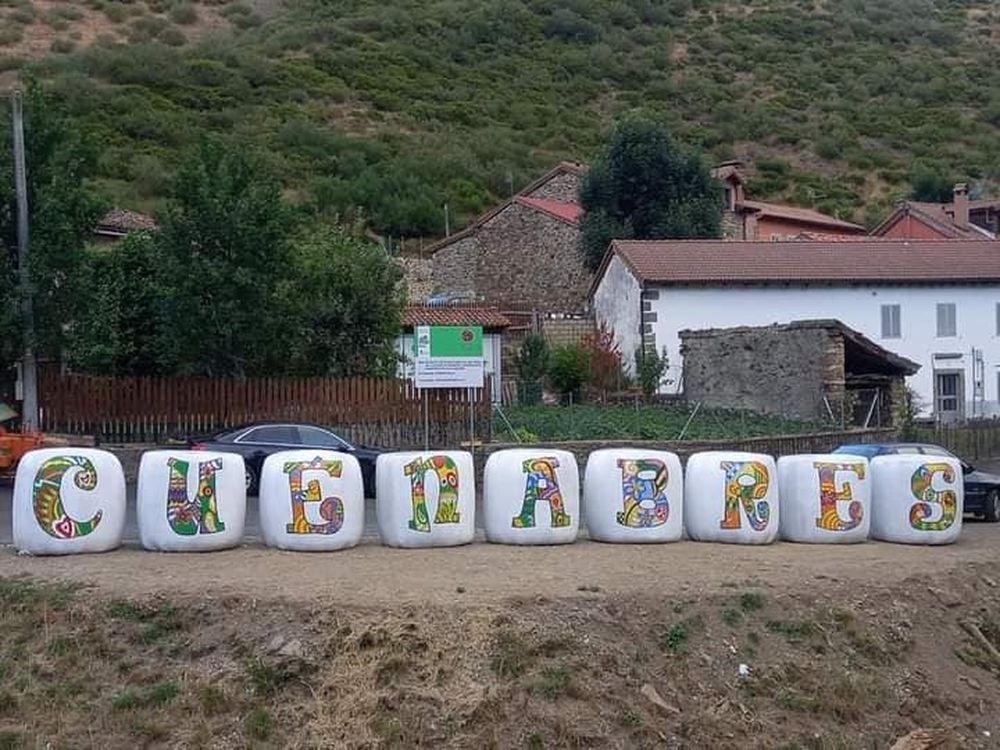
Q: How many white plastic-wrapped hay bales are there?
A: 9